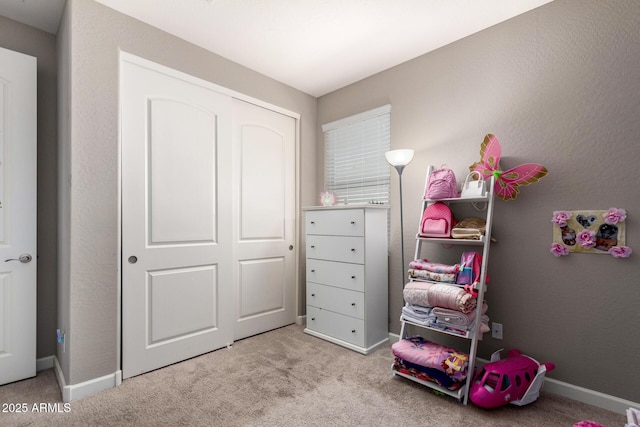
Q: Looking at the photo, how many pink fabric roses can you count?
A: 5